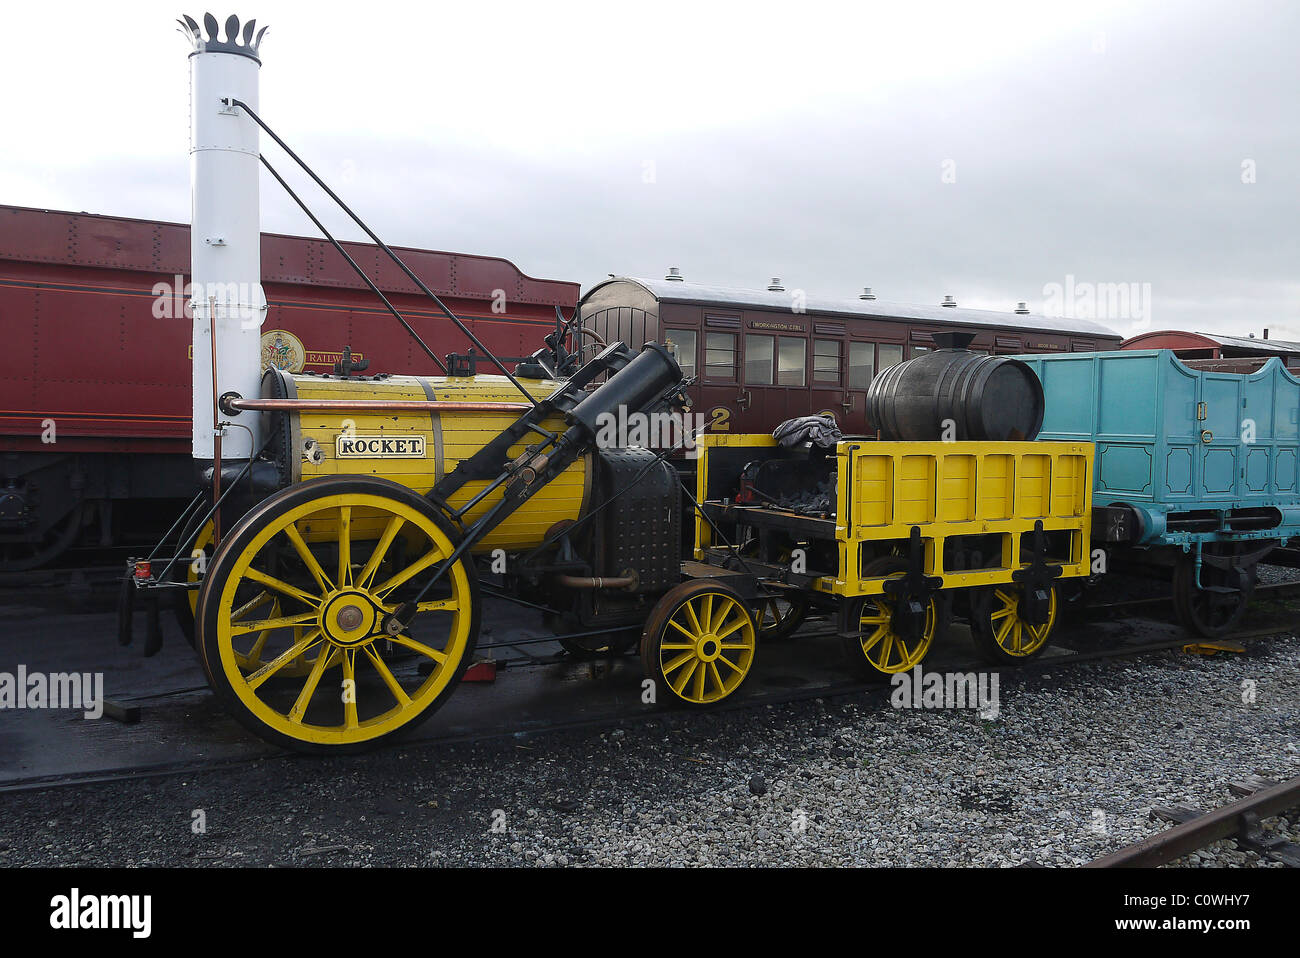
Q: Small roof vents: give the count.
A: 5